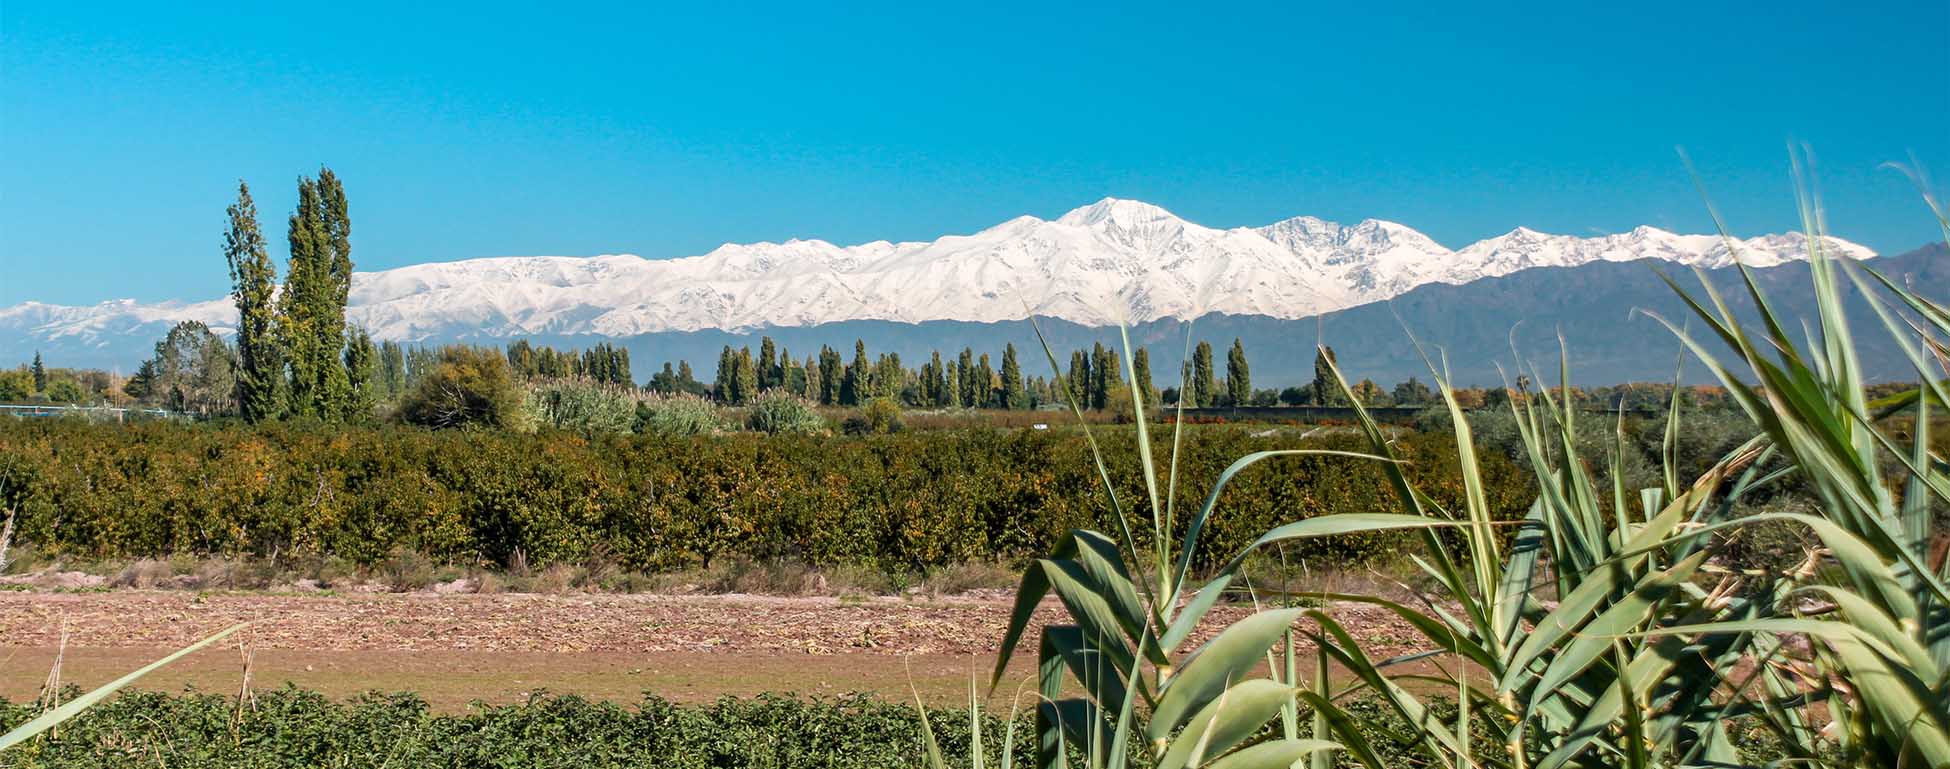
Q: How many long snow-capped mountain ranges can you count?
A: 1